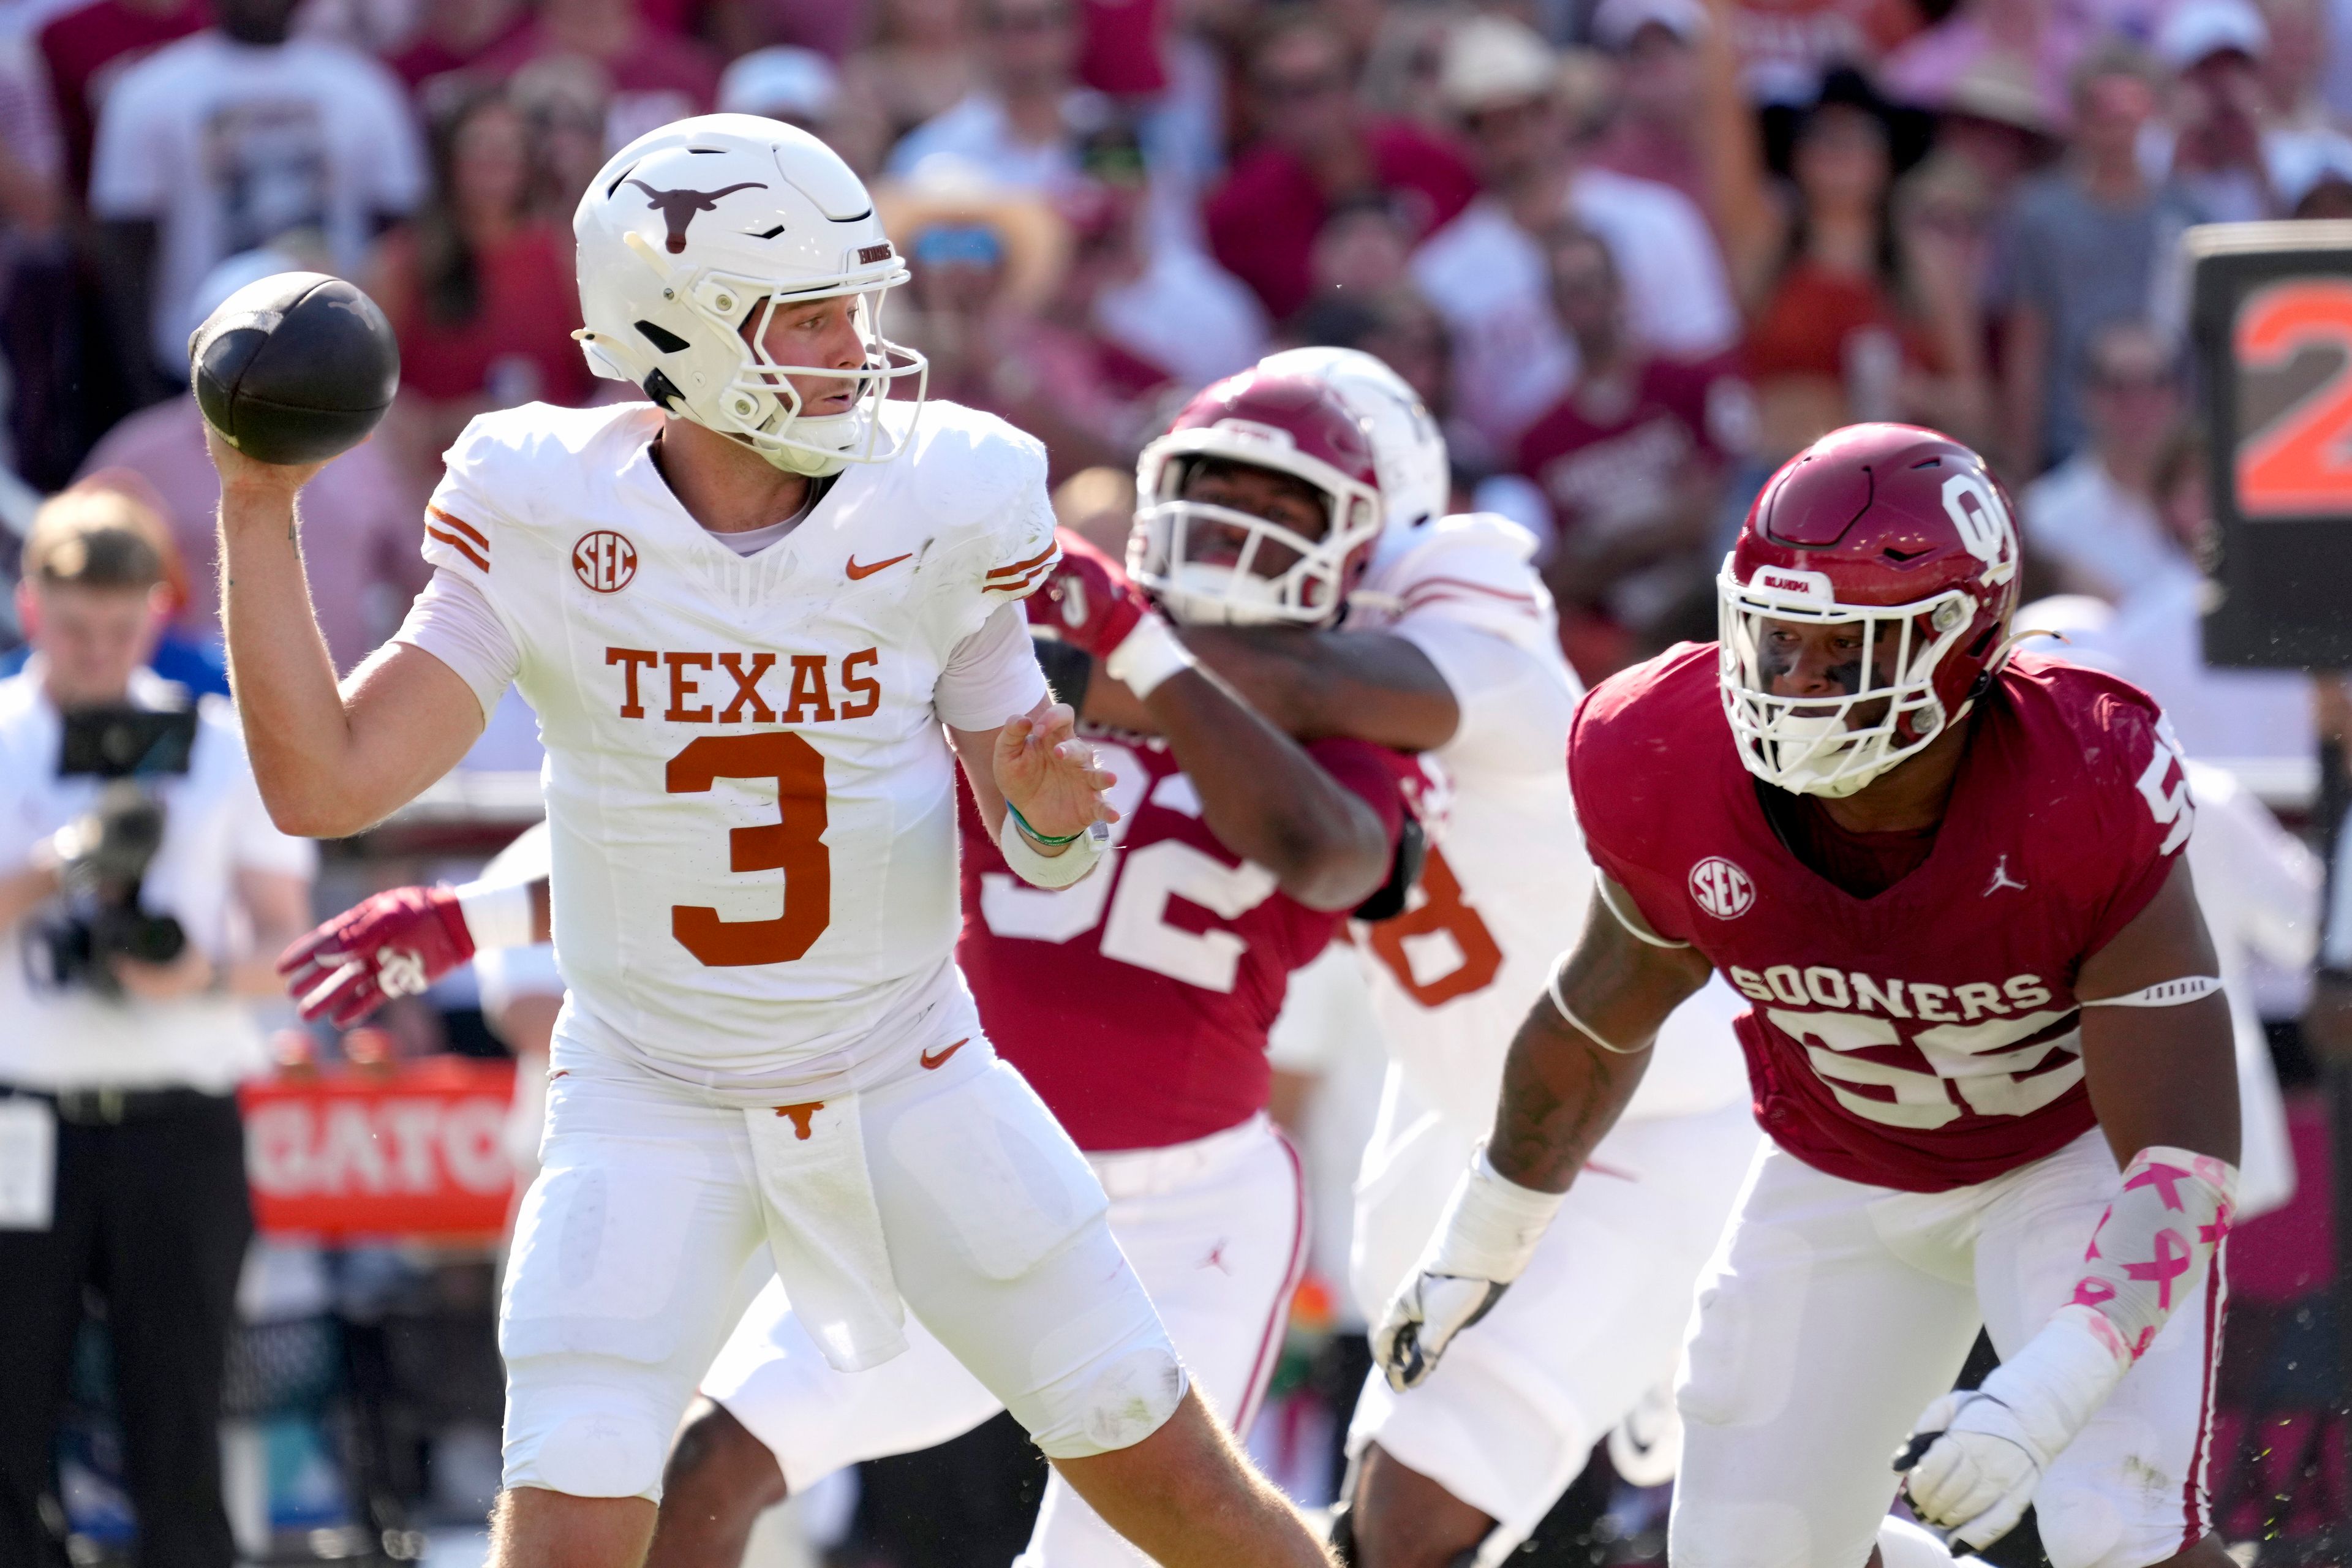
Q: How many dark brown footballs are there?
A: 1